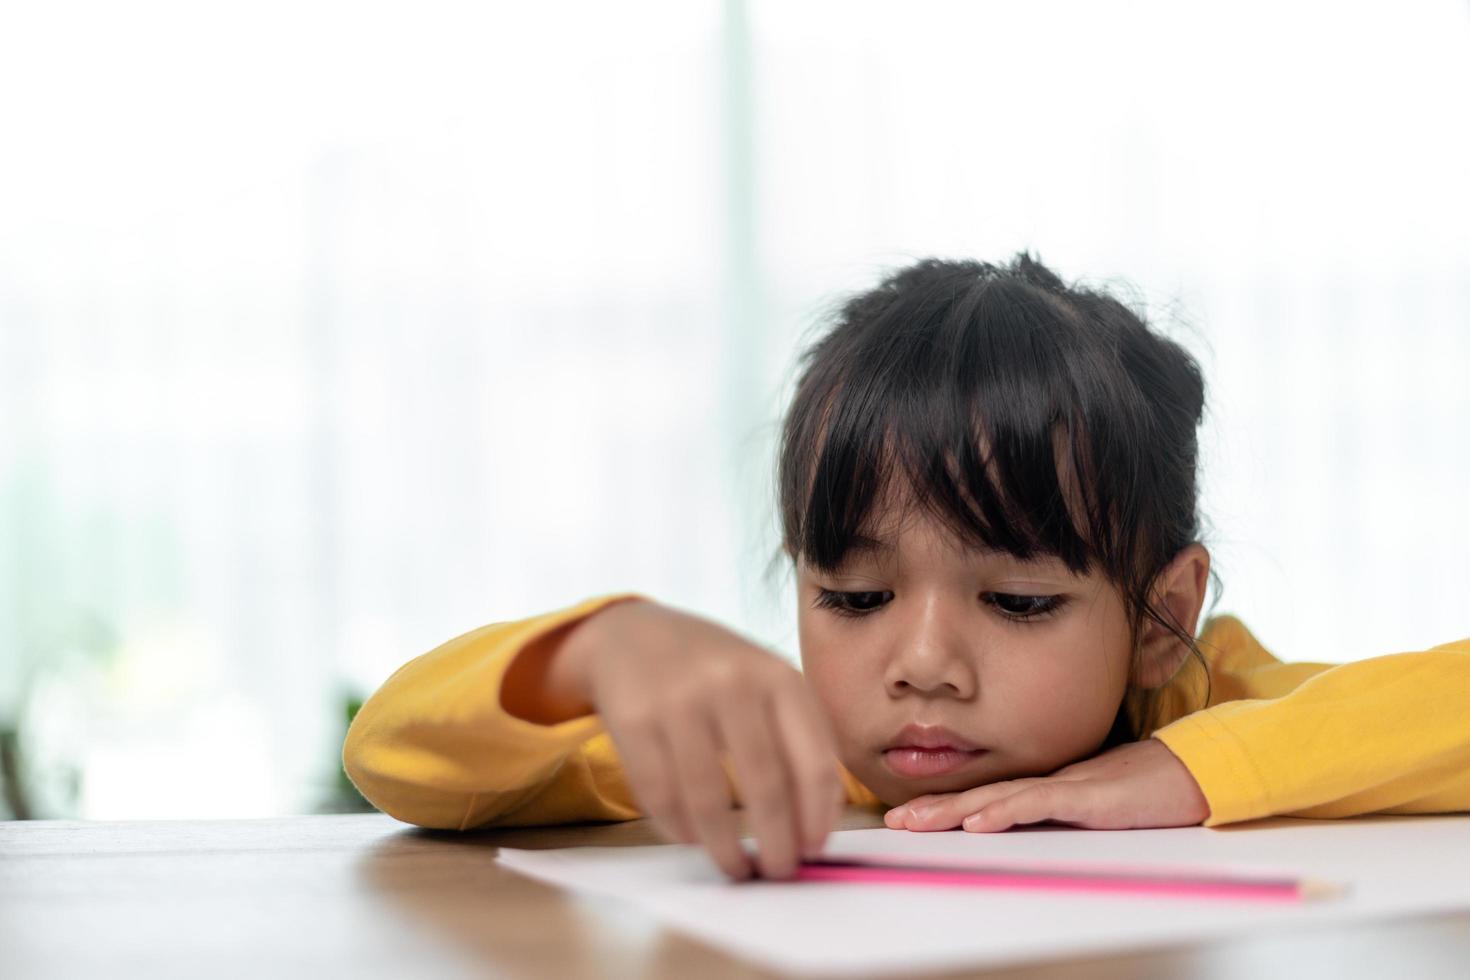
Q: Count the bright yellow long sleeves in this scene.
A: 2